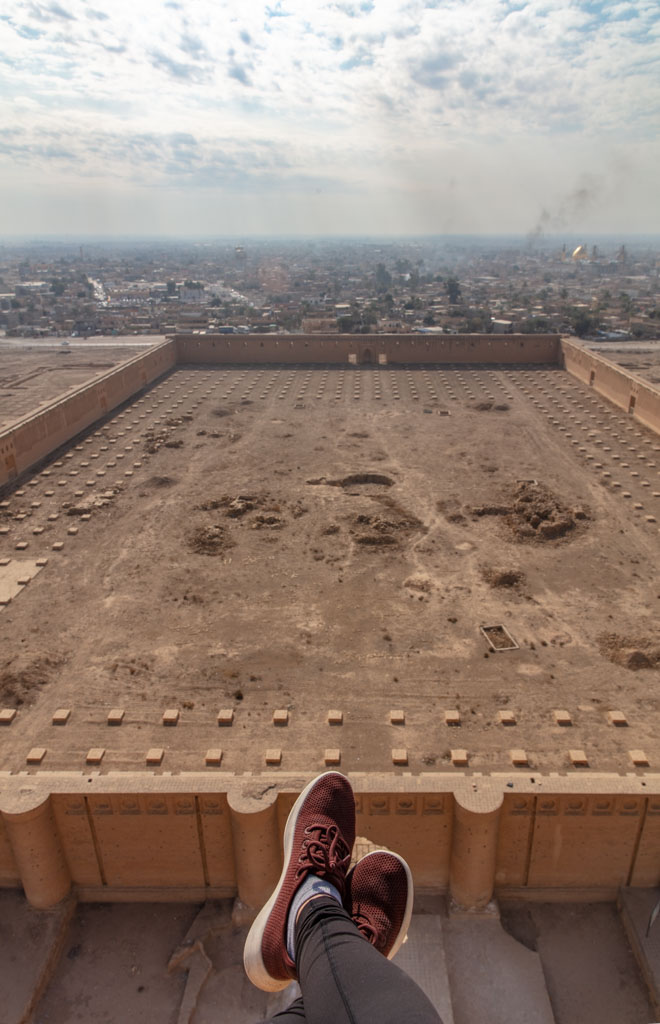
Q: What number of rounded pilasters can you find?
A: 3